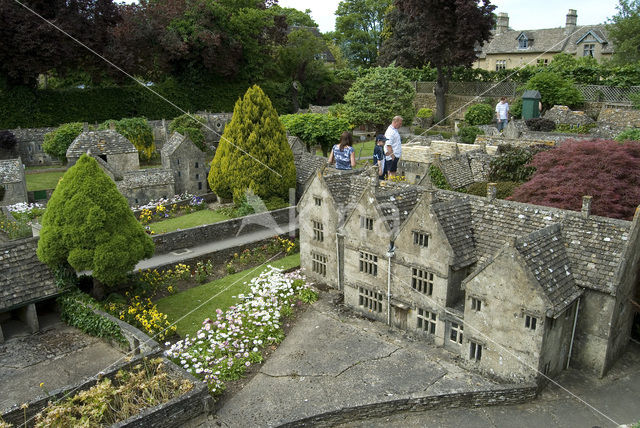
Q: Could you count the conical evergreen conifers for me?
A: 2